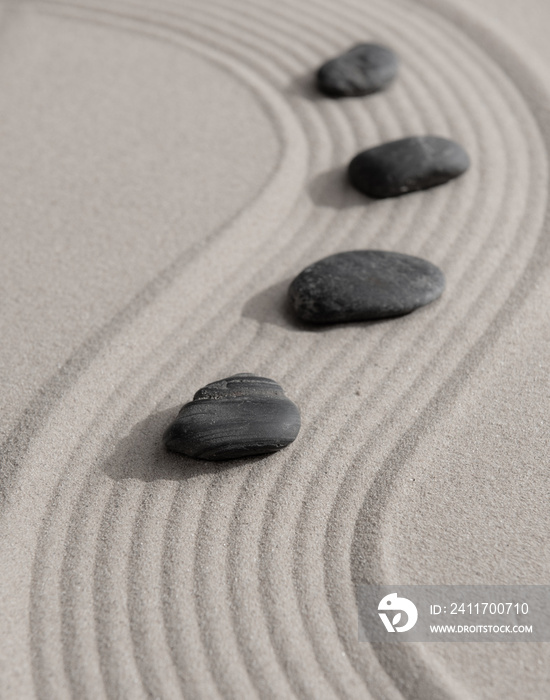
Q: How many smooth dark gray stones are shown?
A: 4